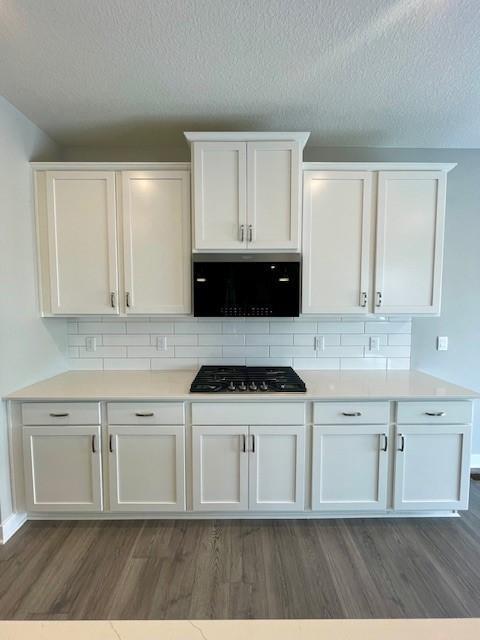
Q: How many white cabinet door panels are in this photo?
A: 12